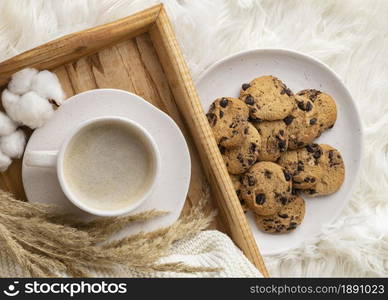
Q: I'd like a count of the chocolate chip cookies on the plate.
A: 11